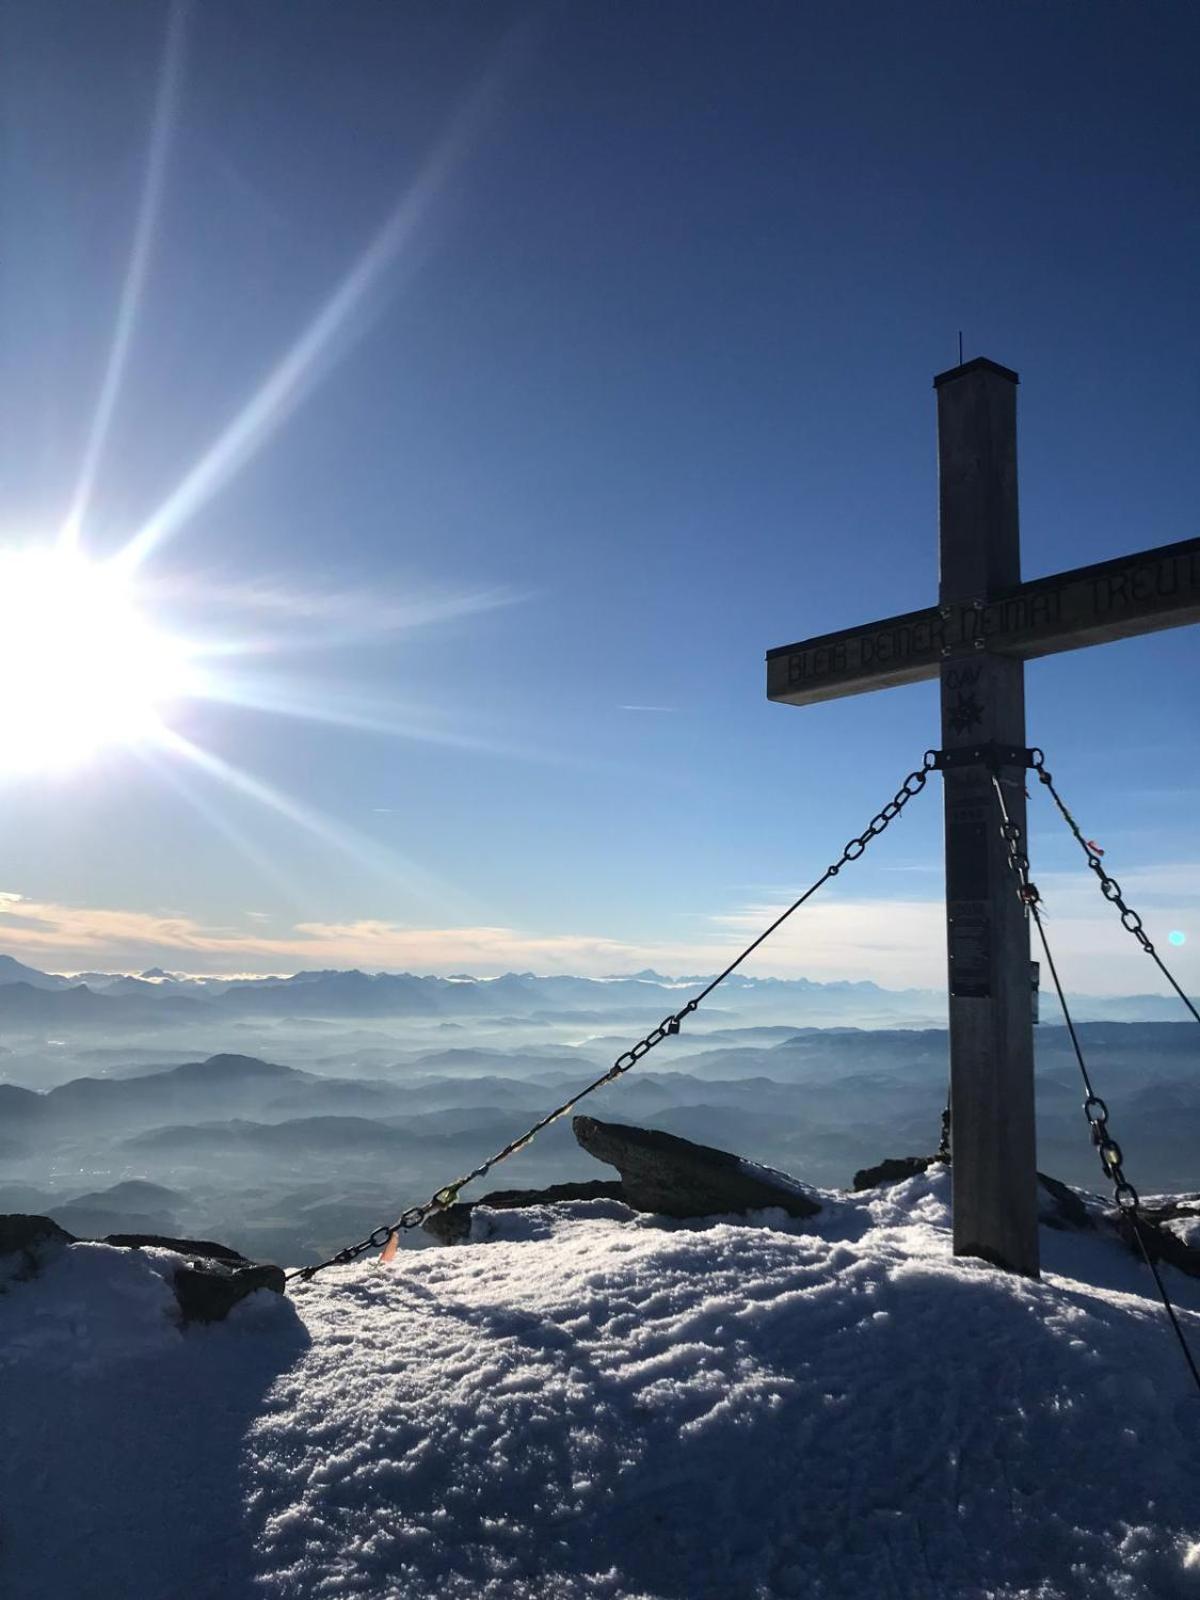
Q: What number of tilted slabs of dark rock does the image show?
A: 1